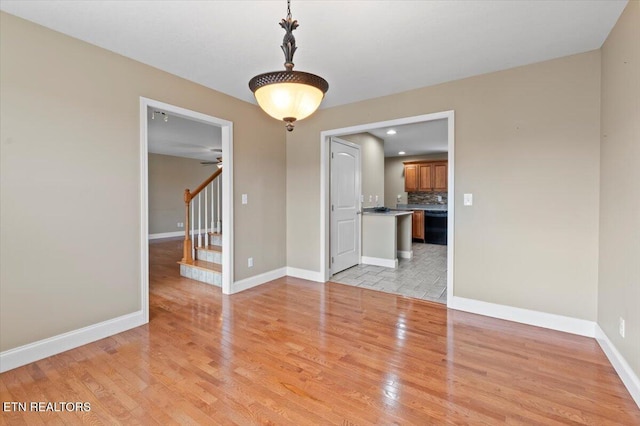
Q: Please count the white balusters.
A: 5